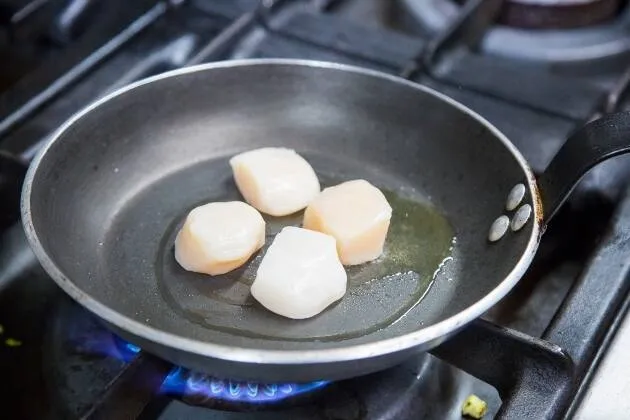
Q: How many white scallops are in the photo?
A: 4